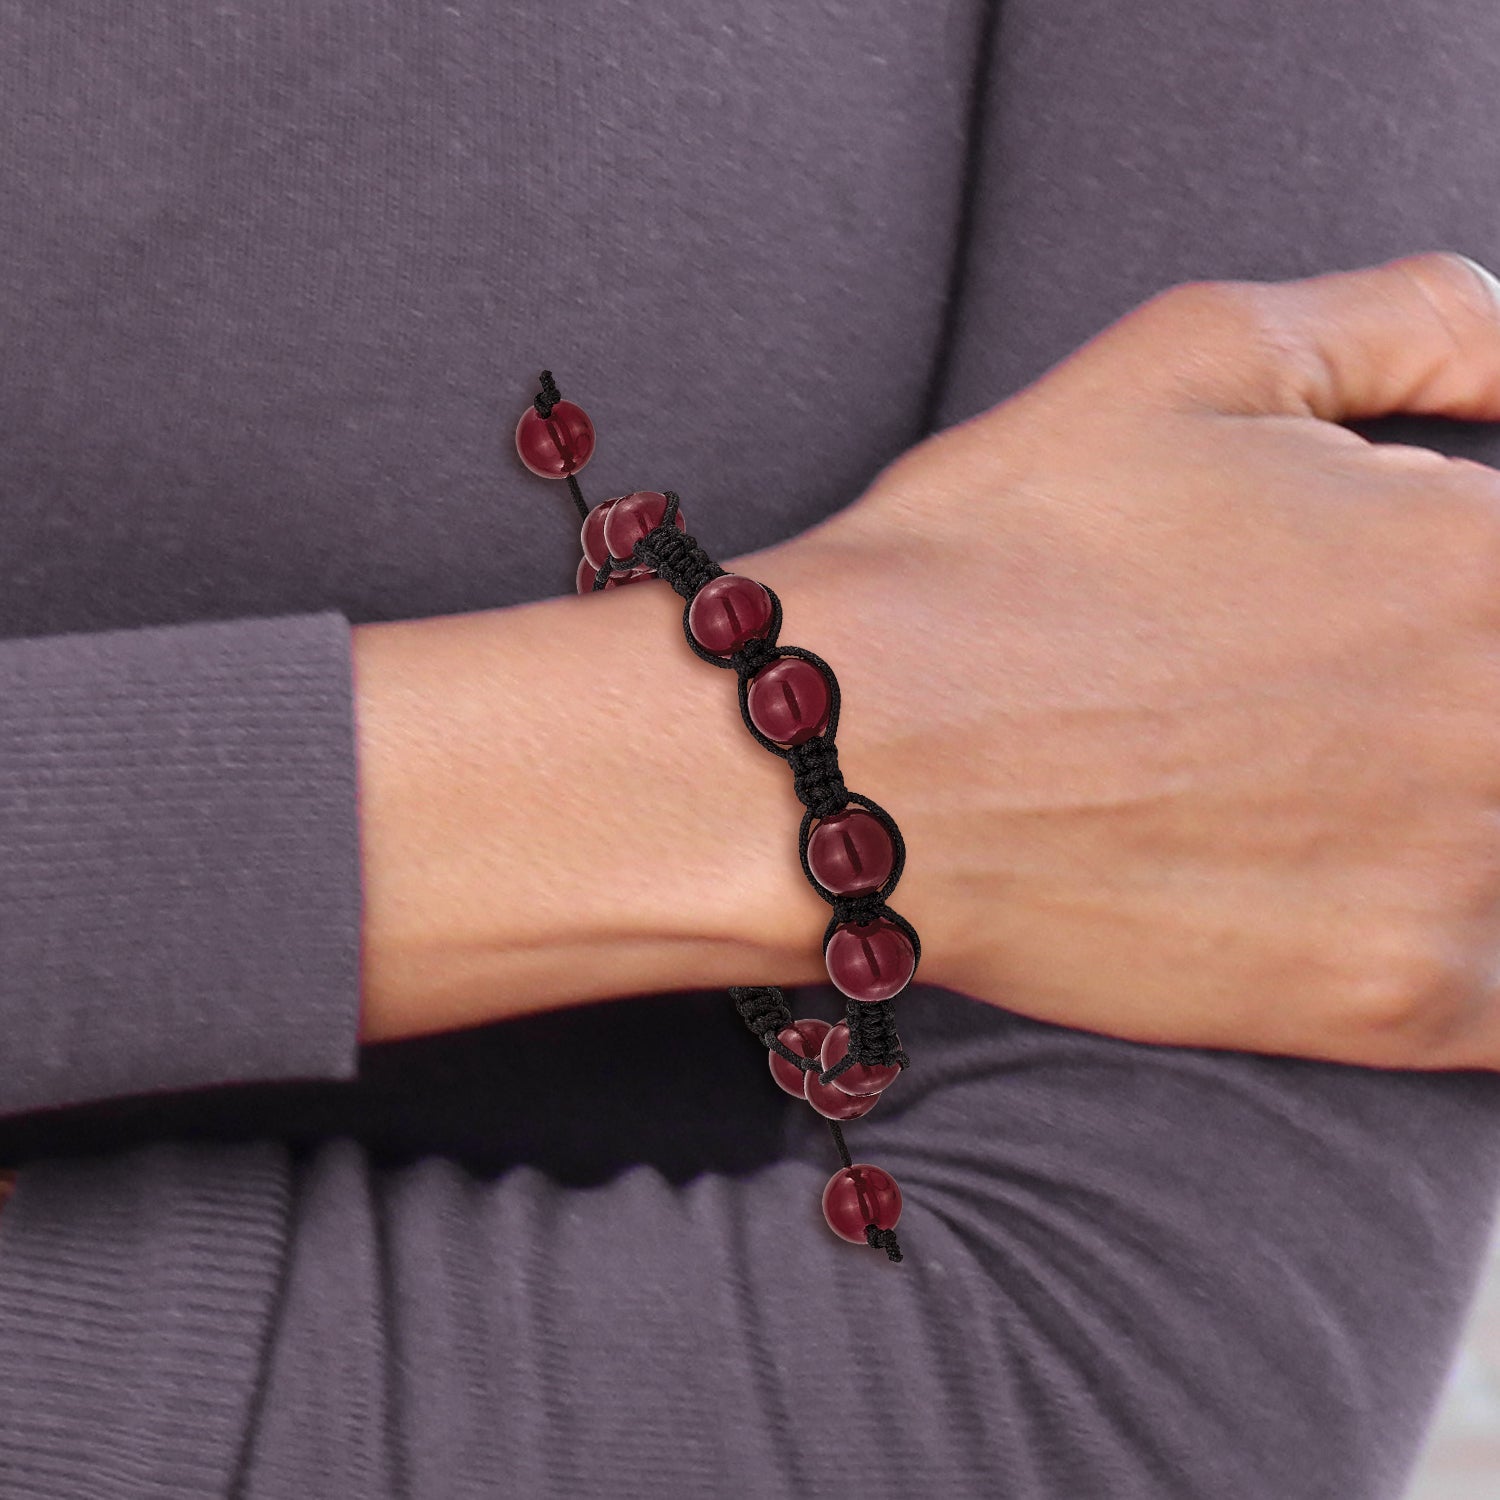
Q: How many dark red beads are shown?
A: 12